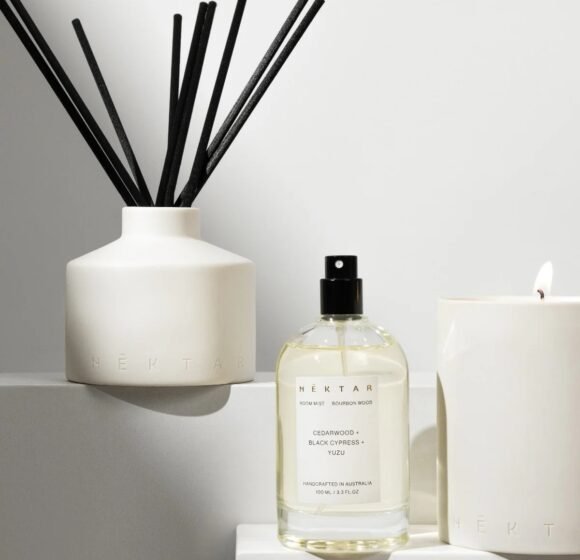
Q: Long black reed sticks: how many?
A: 9